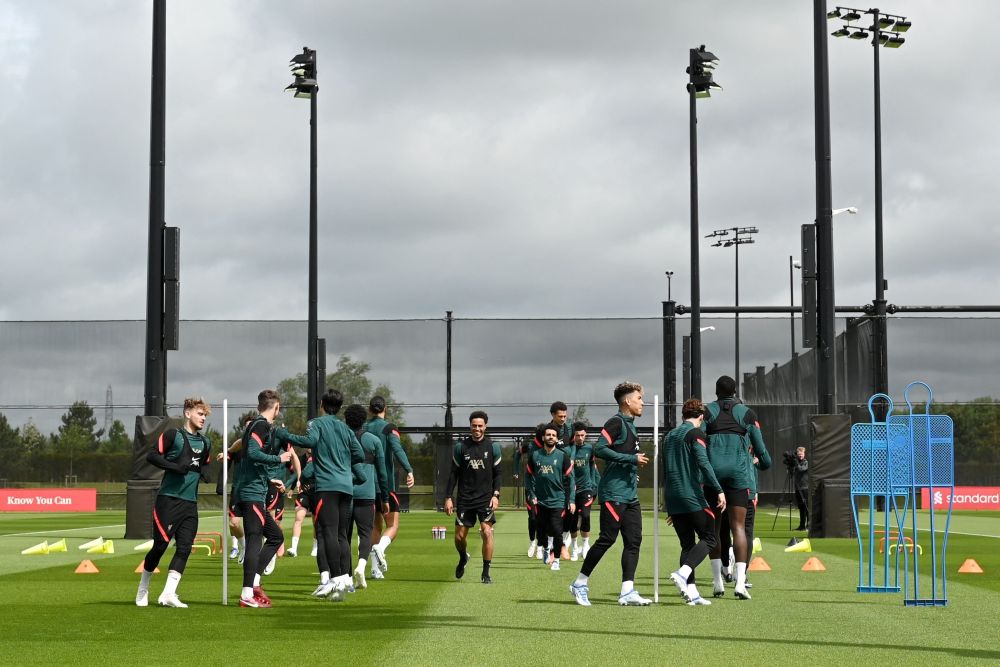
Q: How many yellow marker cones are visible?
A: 7